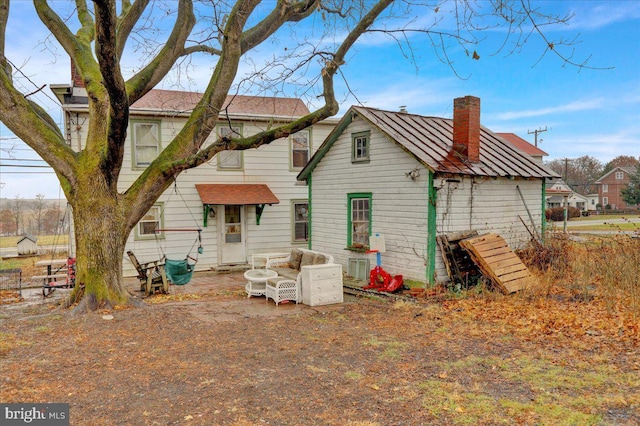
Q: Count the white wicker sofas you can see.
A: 1